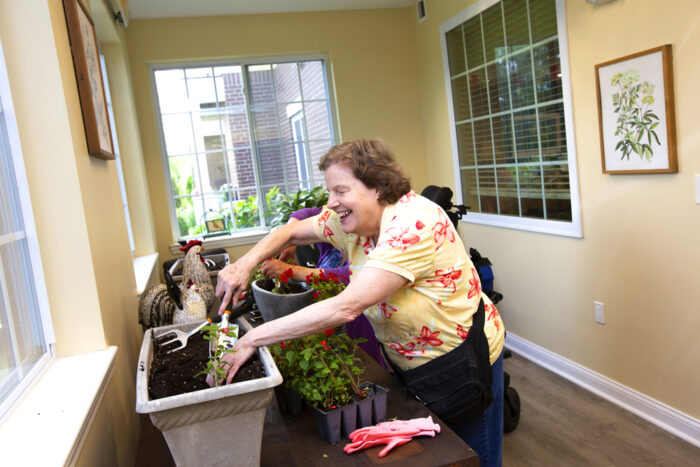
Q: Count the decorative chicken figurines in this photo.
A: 2